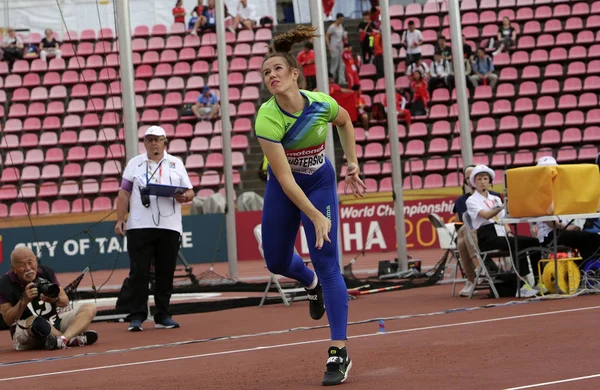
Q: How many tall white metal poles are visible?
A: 5